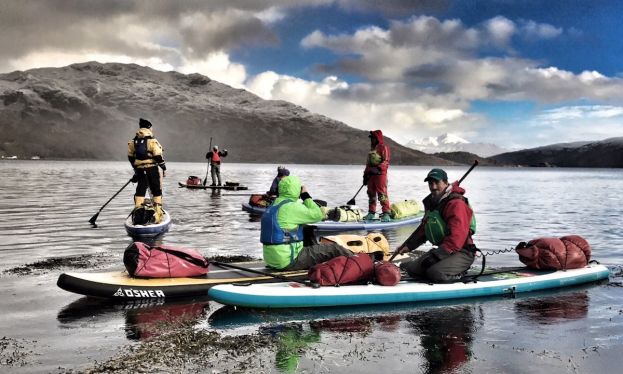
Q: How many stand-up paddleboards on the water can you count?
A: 6